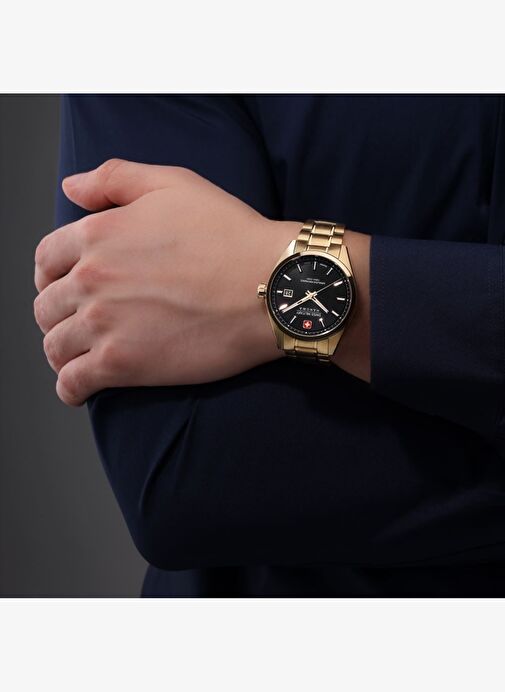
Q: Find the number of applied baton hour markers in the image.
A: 11